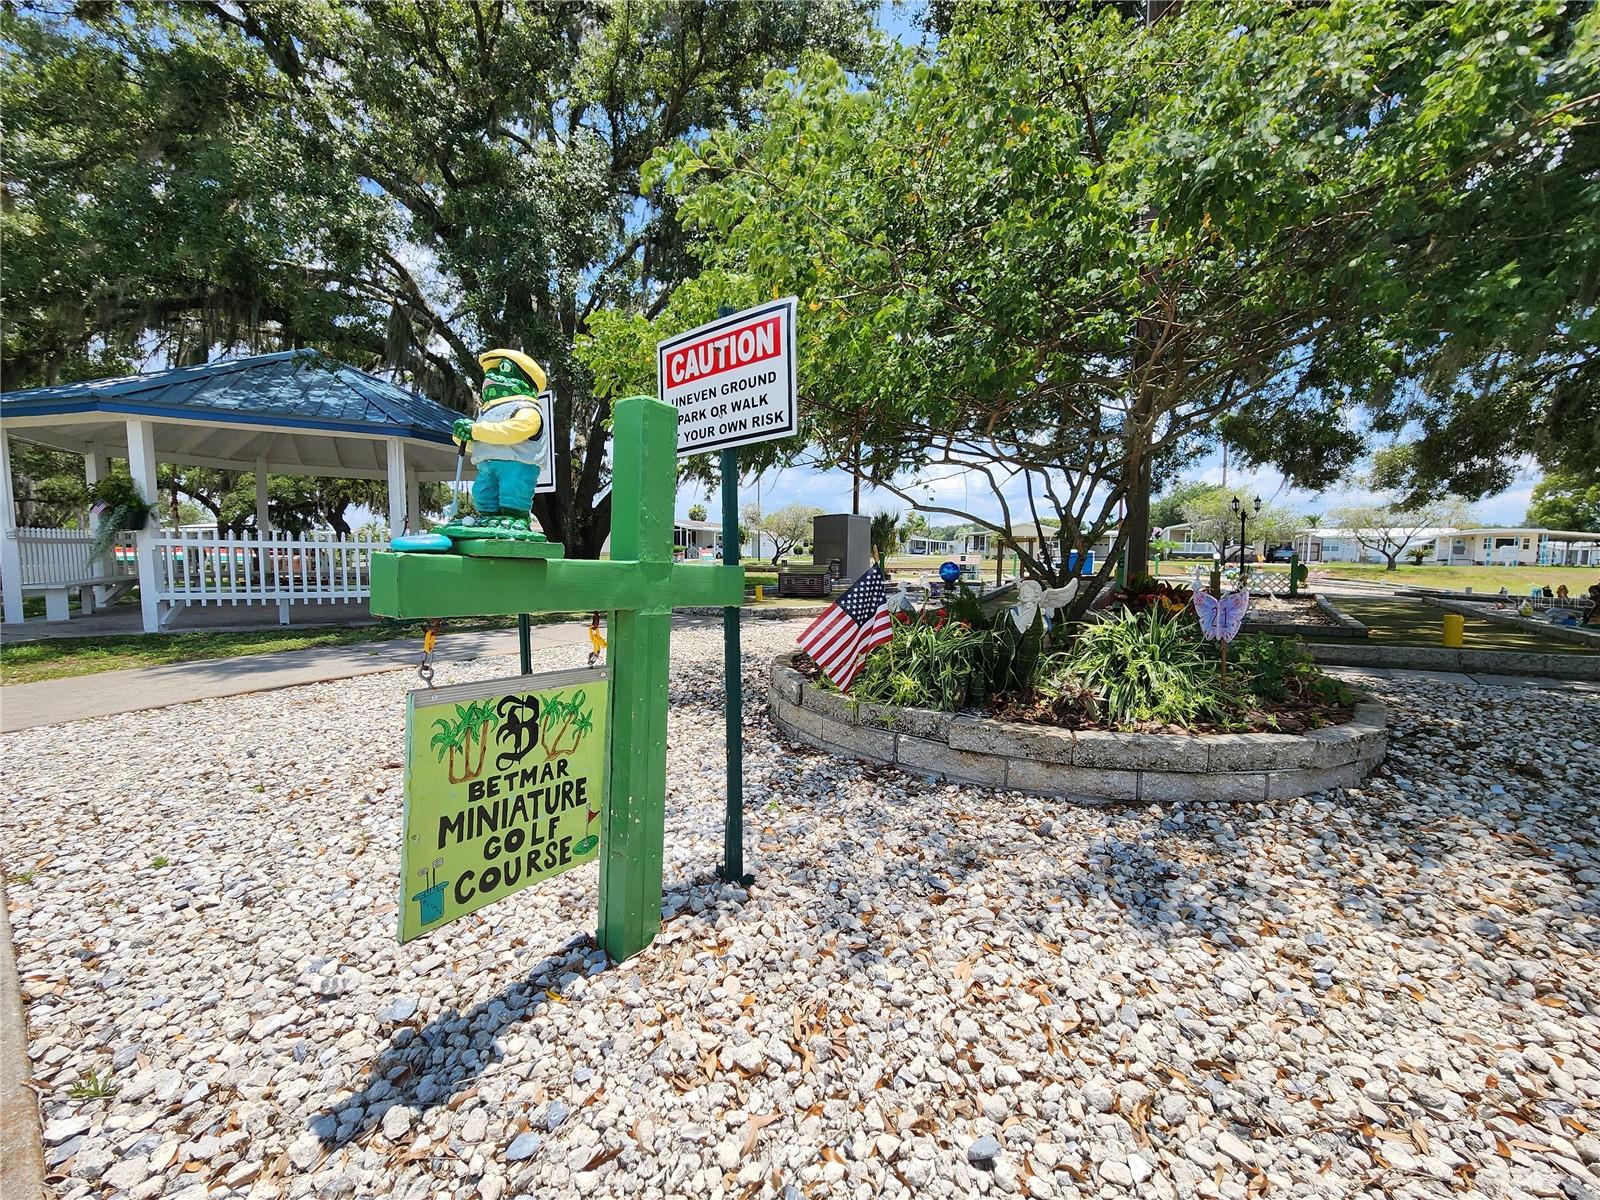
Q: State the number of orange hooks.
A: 2